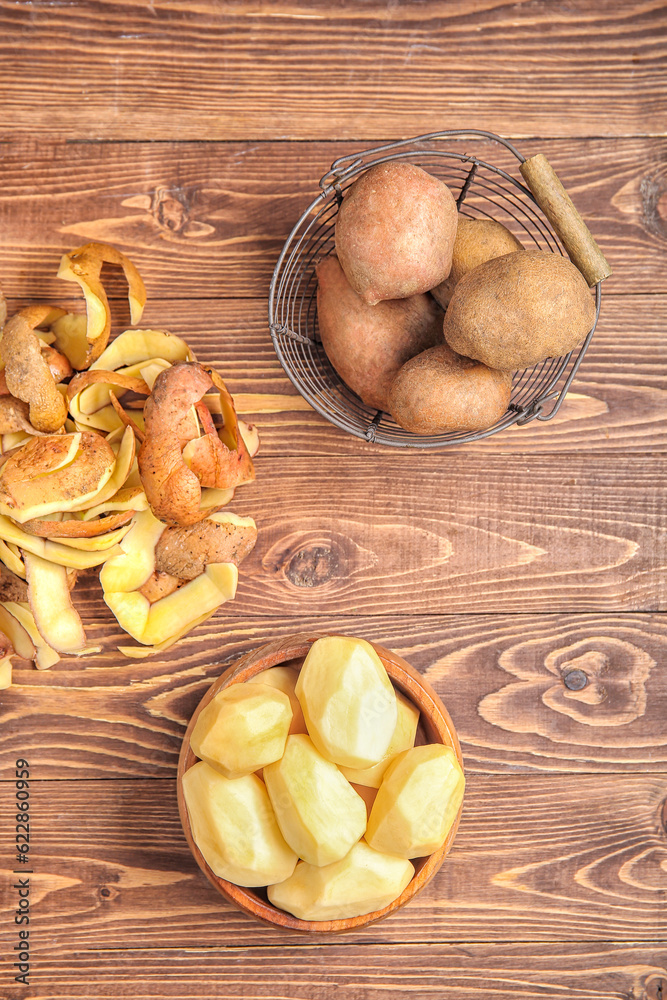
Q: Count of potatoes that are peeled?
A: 8